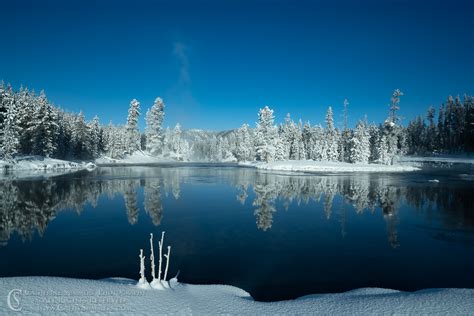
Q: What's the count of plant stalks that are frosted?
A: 4